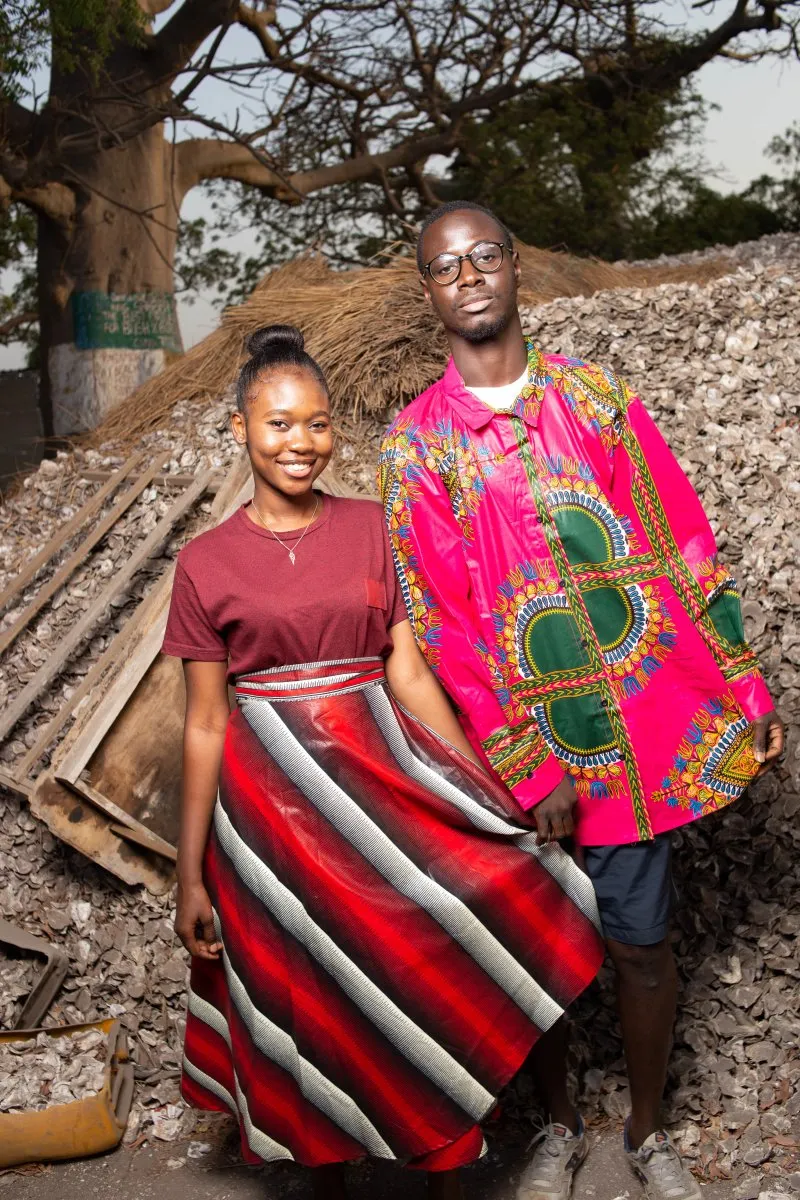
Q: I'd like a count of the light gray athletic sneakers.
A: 2